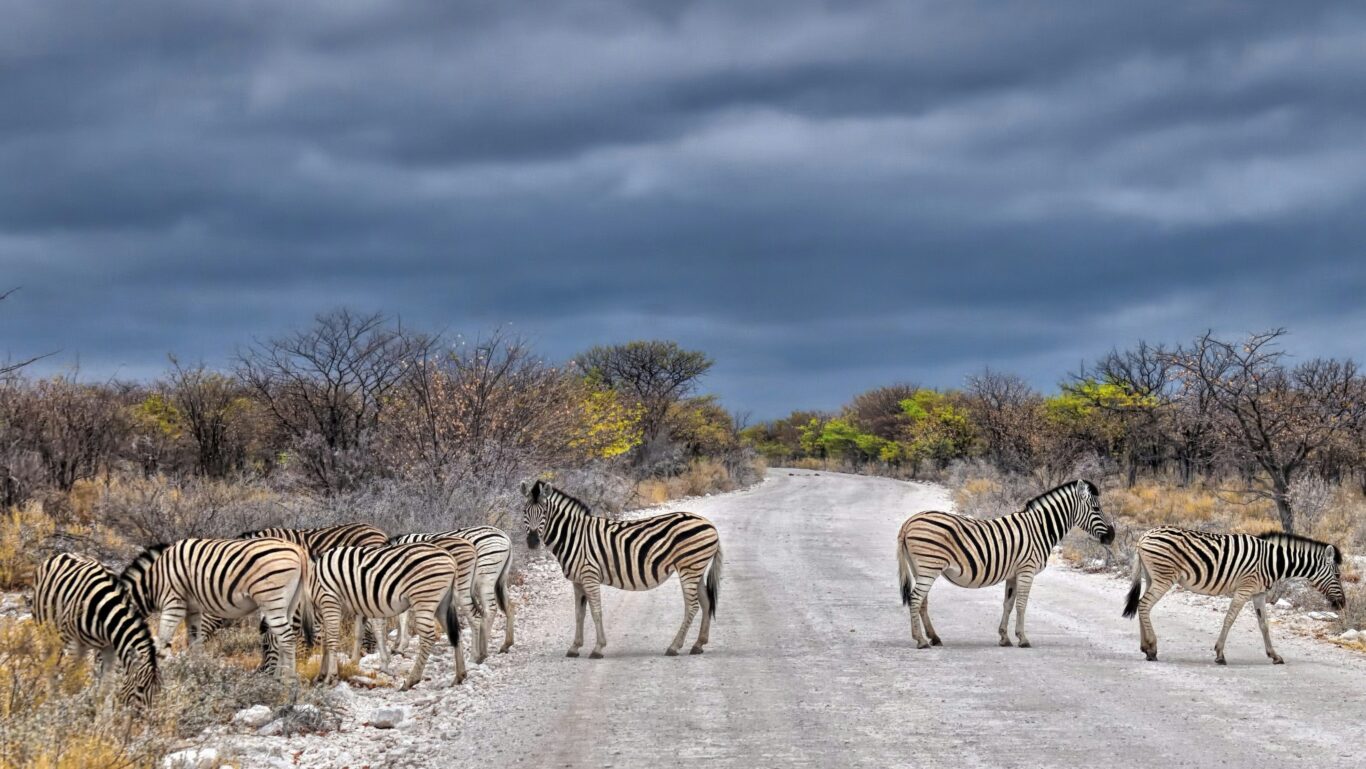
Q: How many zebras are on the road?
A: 3